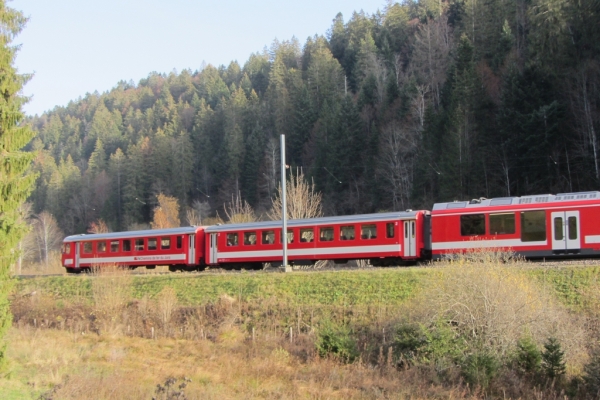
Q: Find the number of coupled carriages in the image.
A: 3